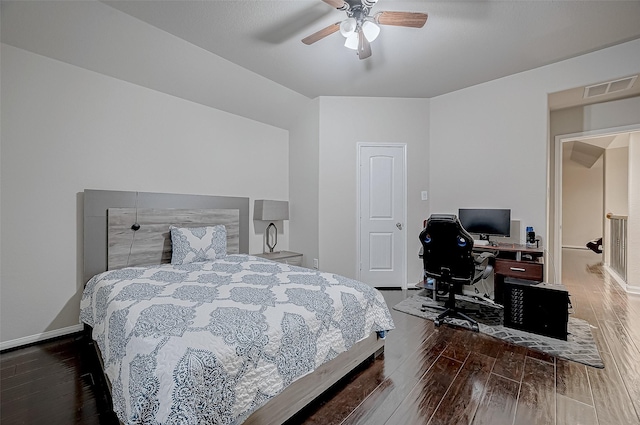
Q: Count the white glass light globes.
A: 3